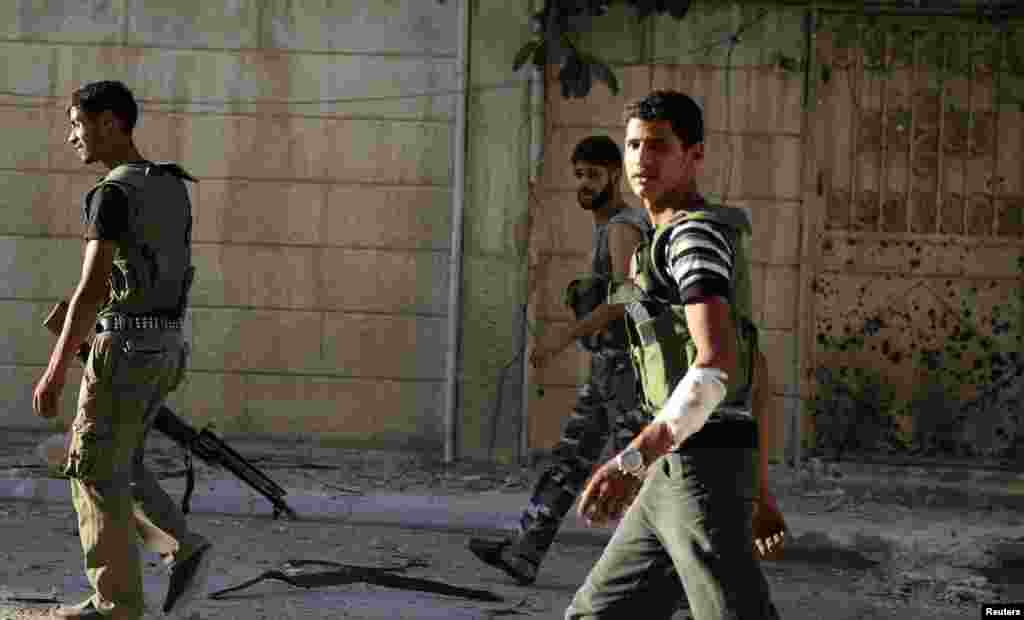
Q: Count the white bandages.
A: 1